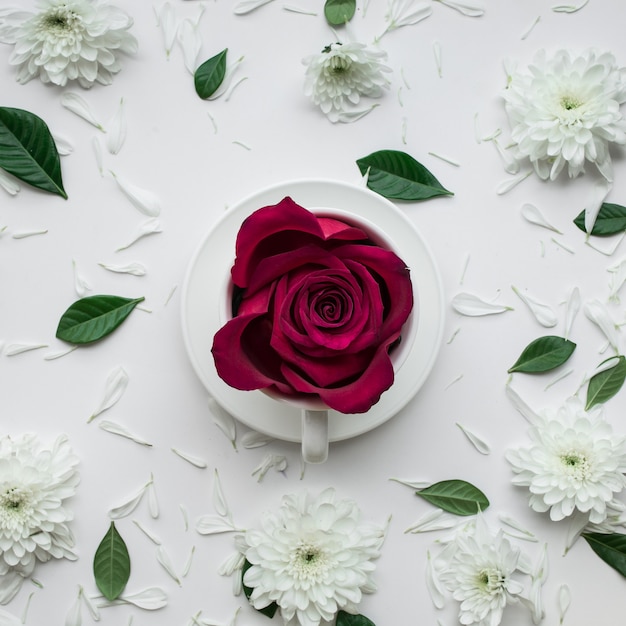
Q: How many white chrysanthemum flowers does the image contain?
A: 7